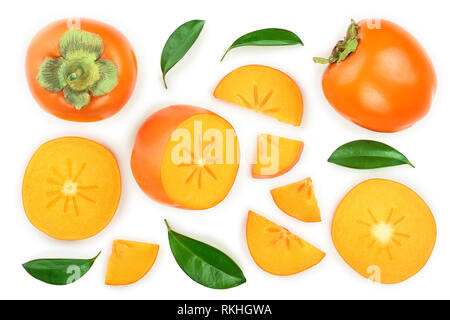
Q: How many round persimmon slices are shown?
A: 2